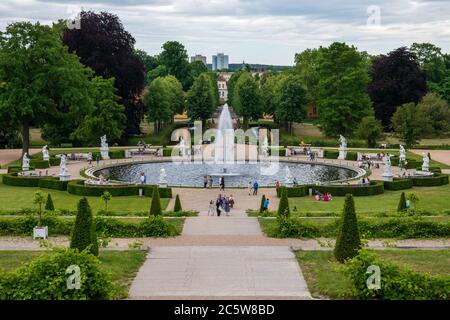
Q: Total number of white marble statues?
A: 12